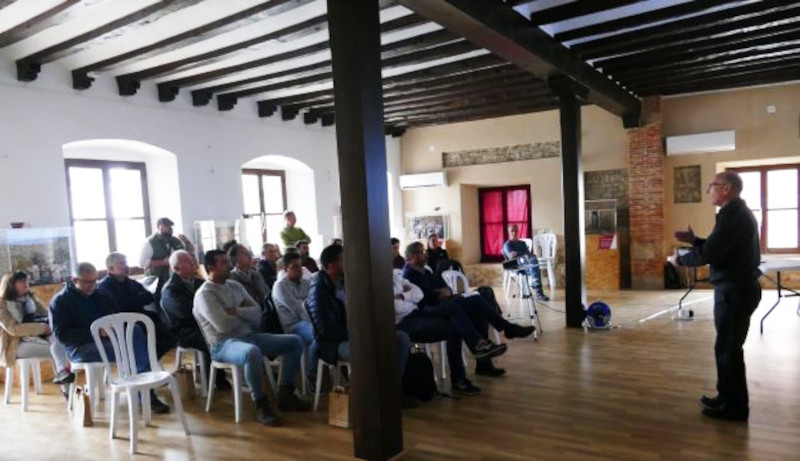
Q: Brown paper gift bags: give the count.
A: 3